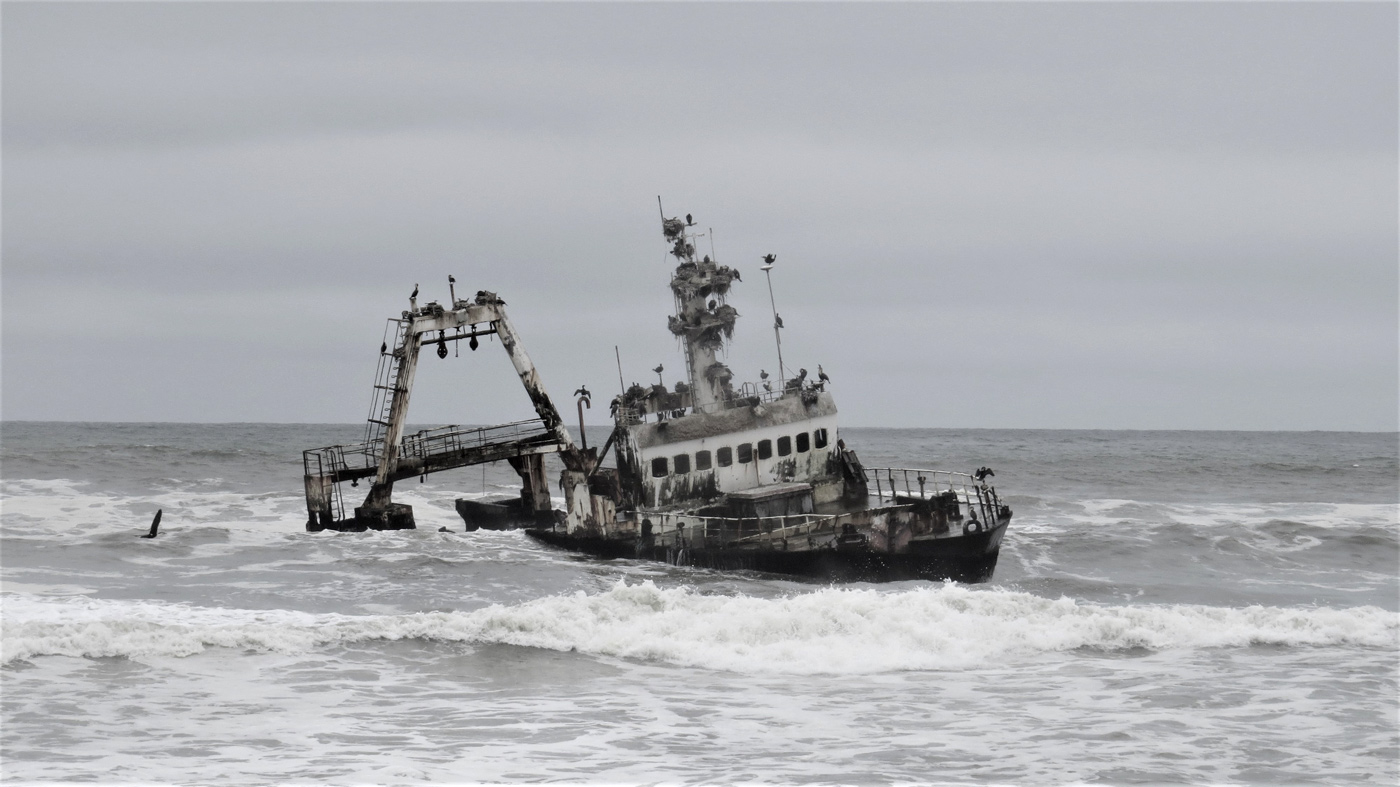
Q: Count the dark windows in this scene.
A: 9